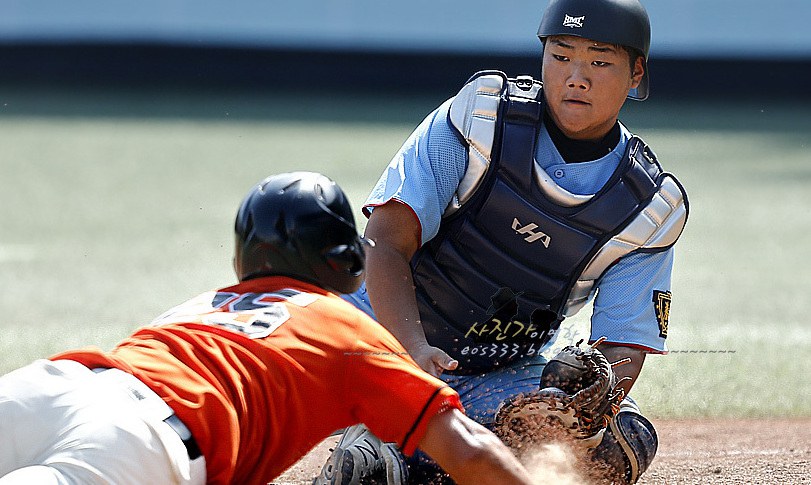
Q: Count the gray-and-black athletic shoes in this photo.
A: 1